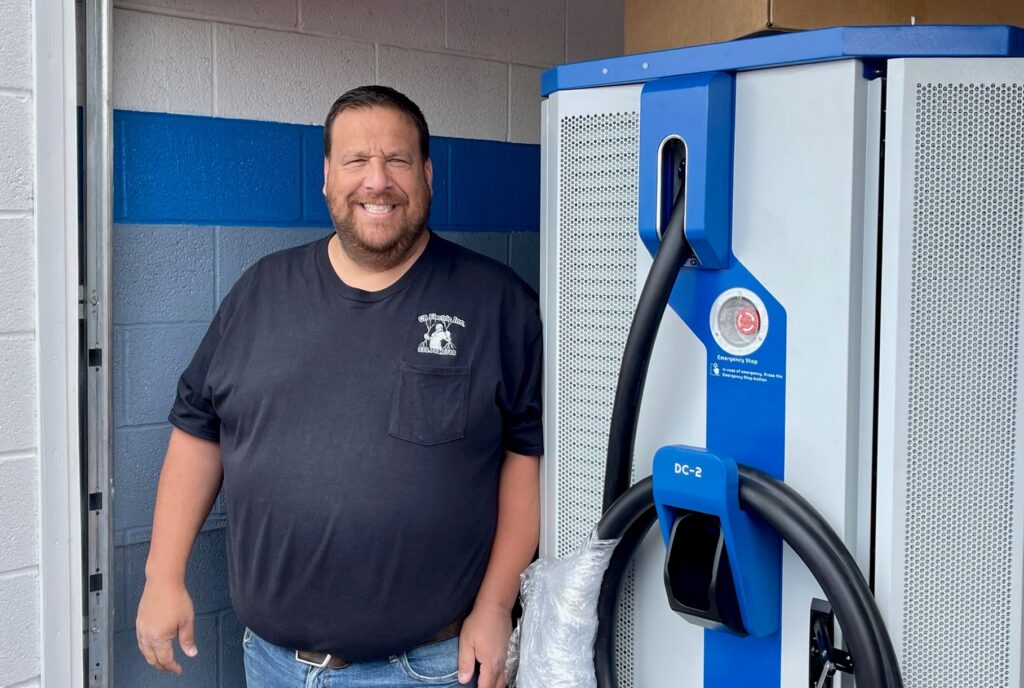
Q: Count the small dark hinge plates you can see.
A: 3